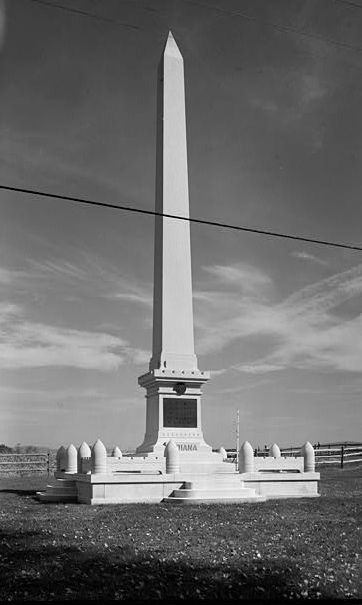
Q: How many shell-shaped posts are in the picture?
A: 10